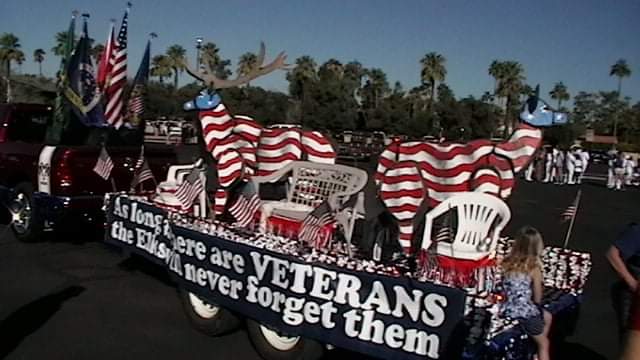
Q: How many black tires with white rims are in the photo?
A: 2